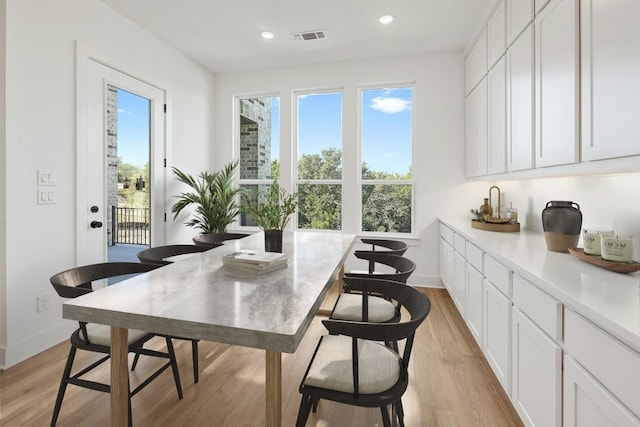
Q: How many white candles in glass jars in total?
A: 2